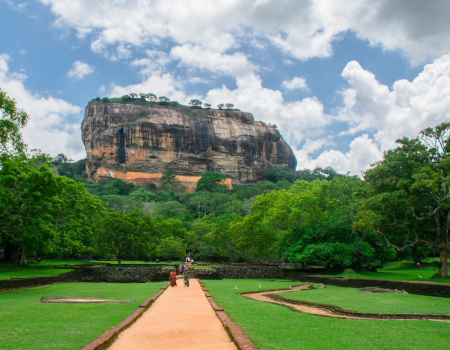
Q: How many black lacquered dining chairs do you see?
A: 0